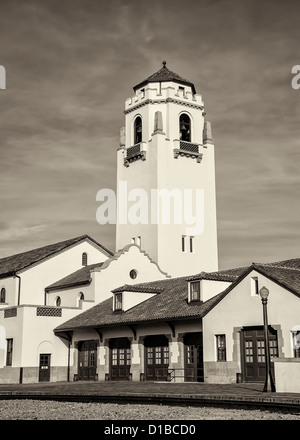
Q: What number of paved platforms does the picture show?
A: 1